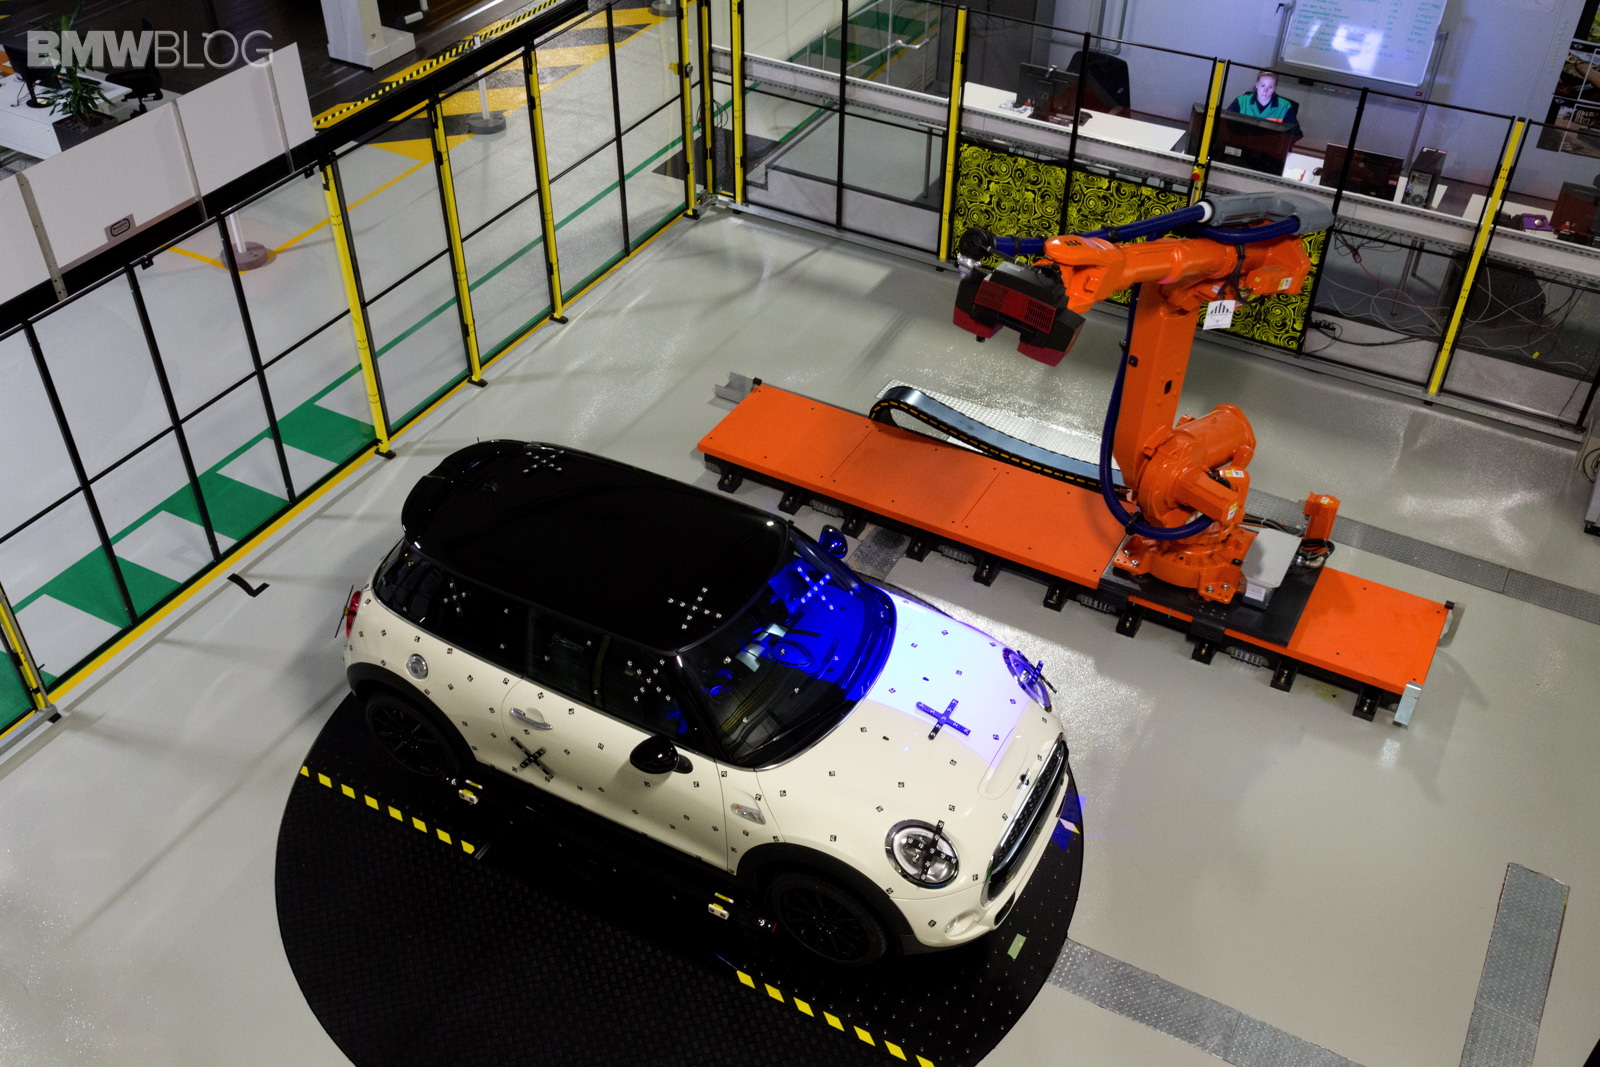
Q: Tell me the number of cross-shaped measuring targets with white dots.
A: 9